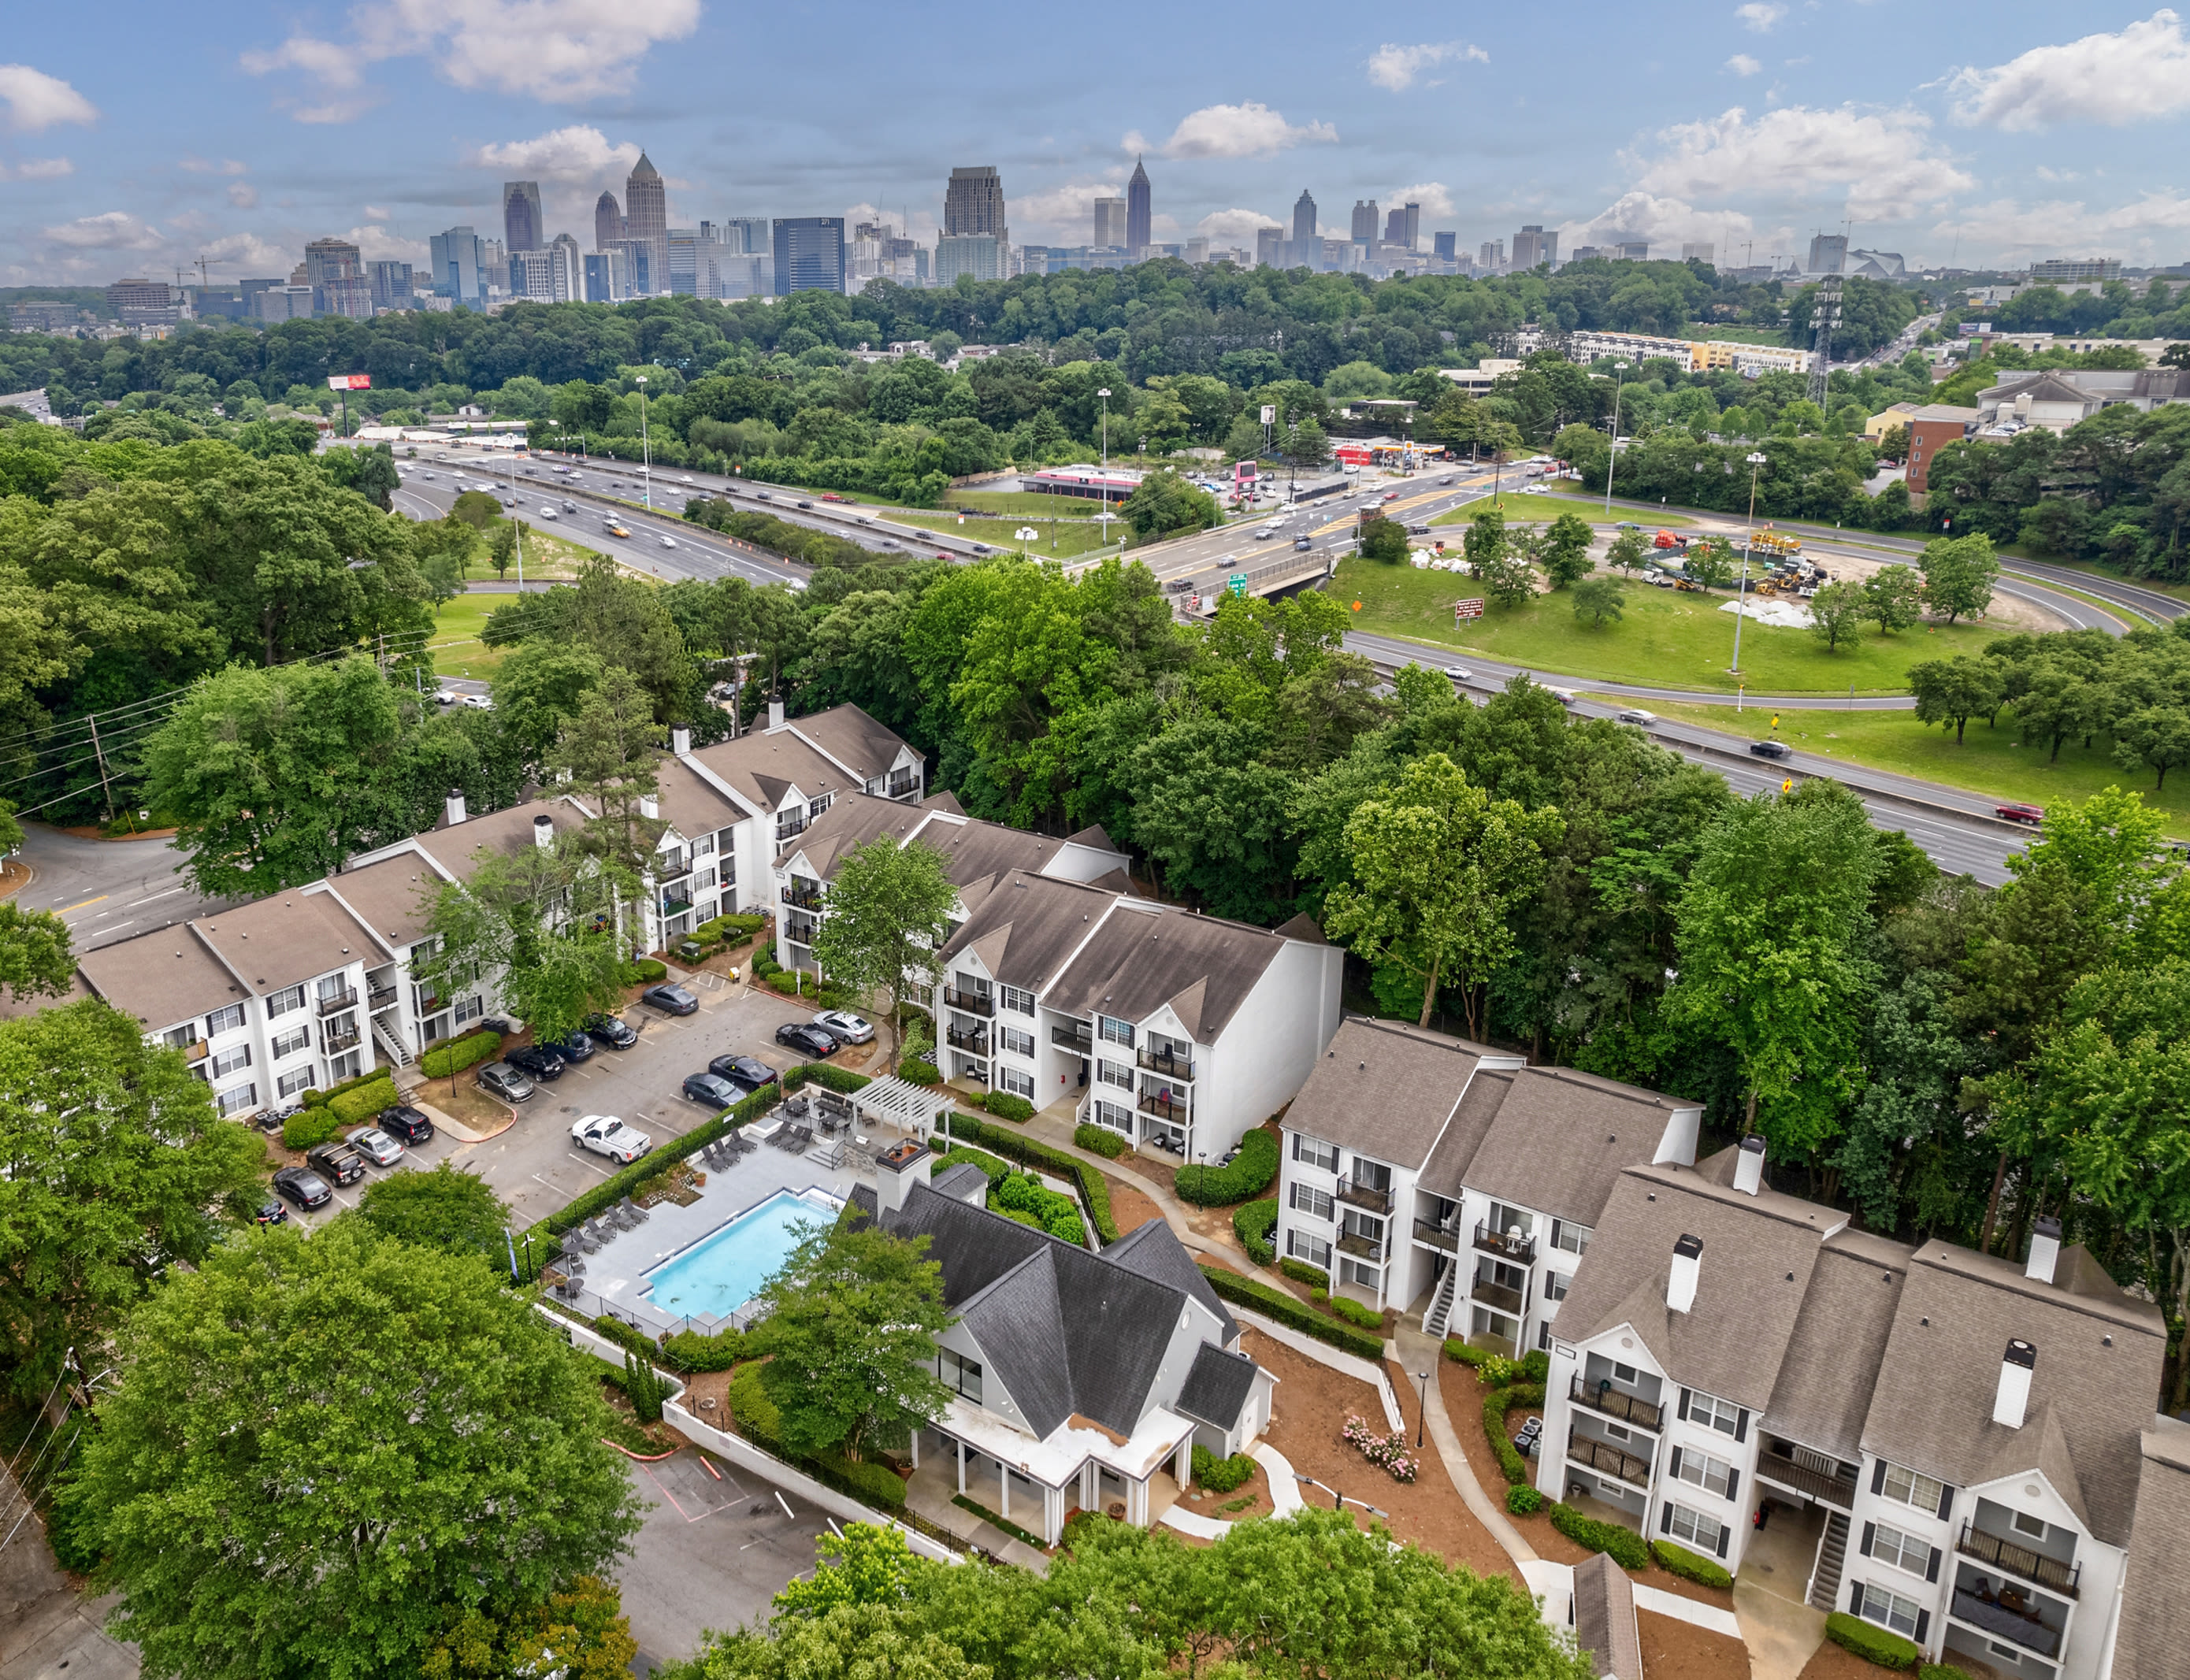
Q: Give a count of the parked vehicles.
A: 15